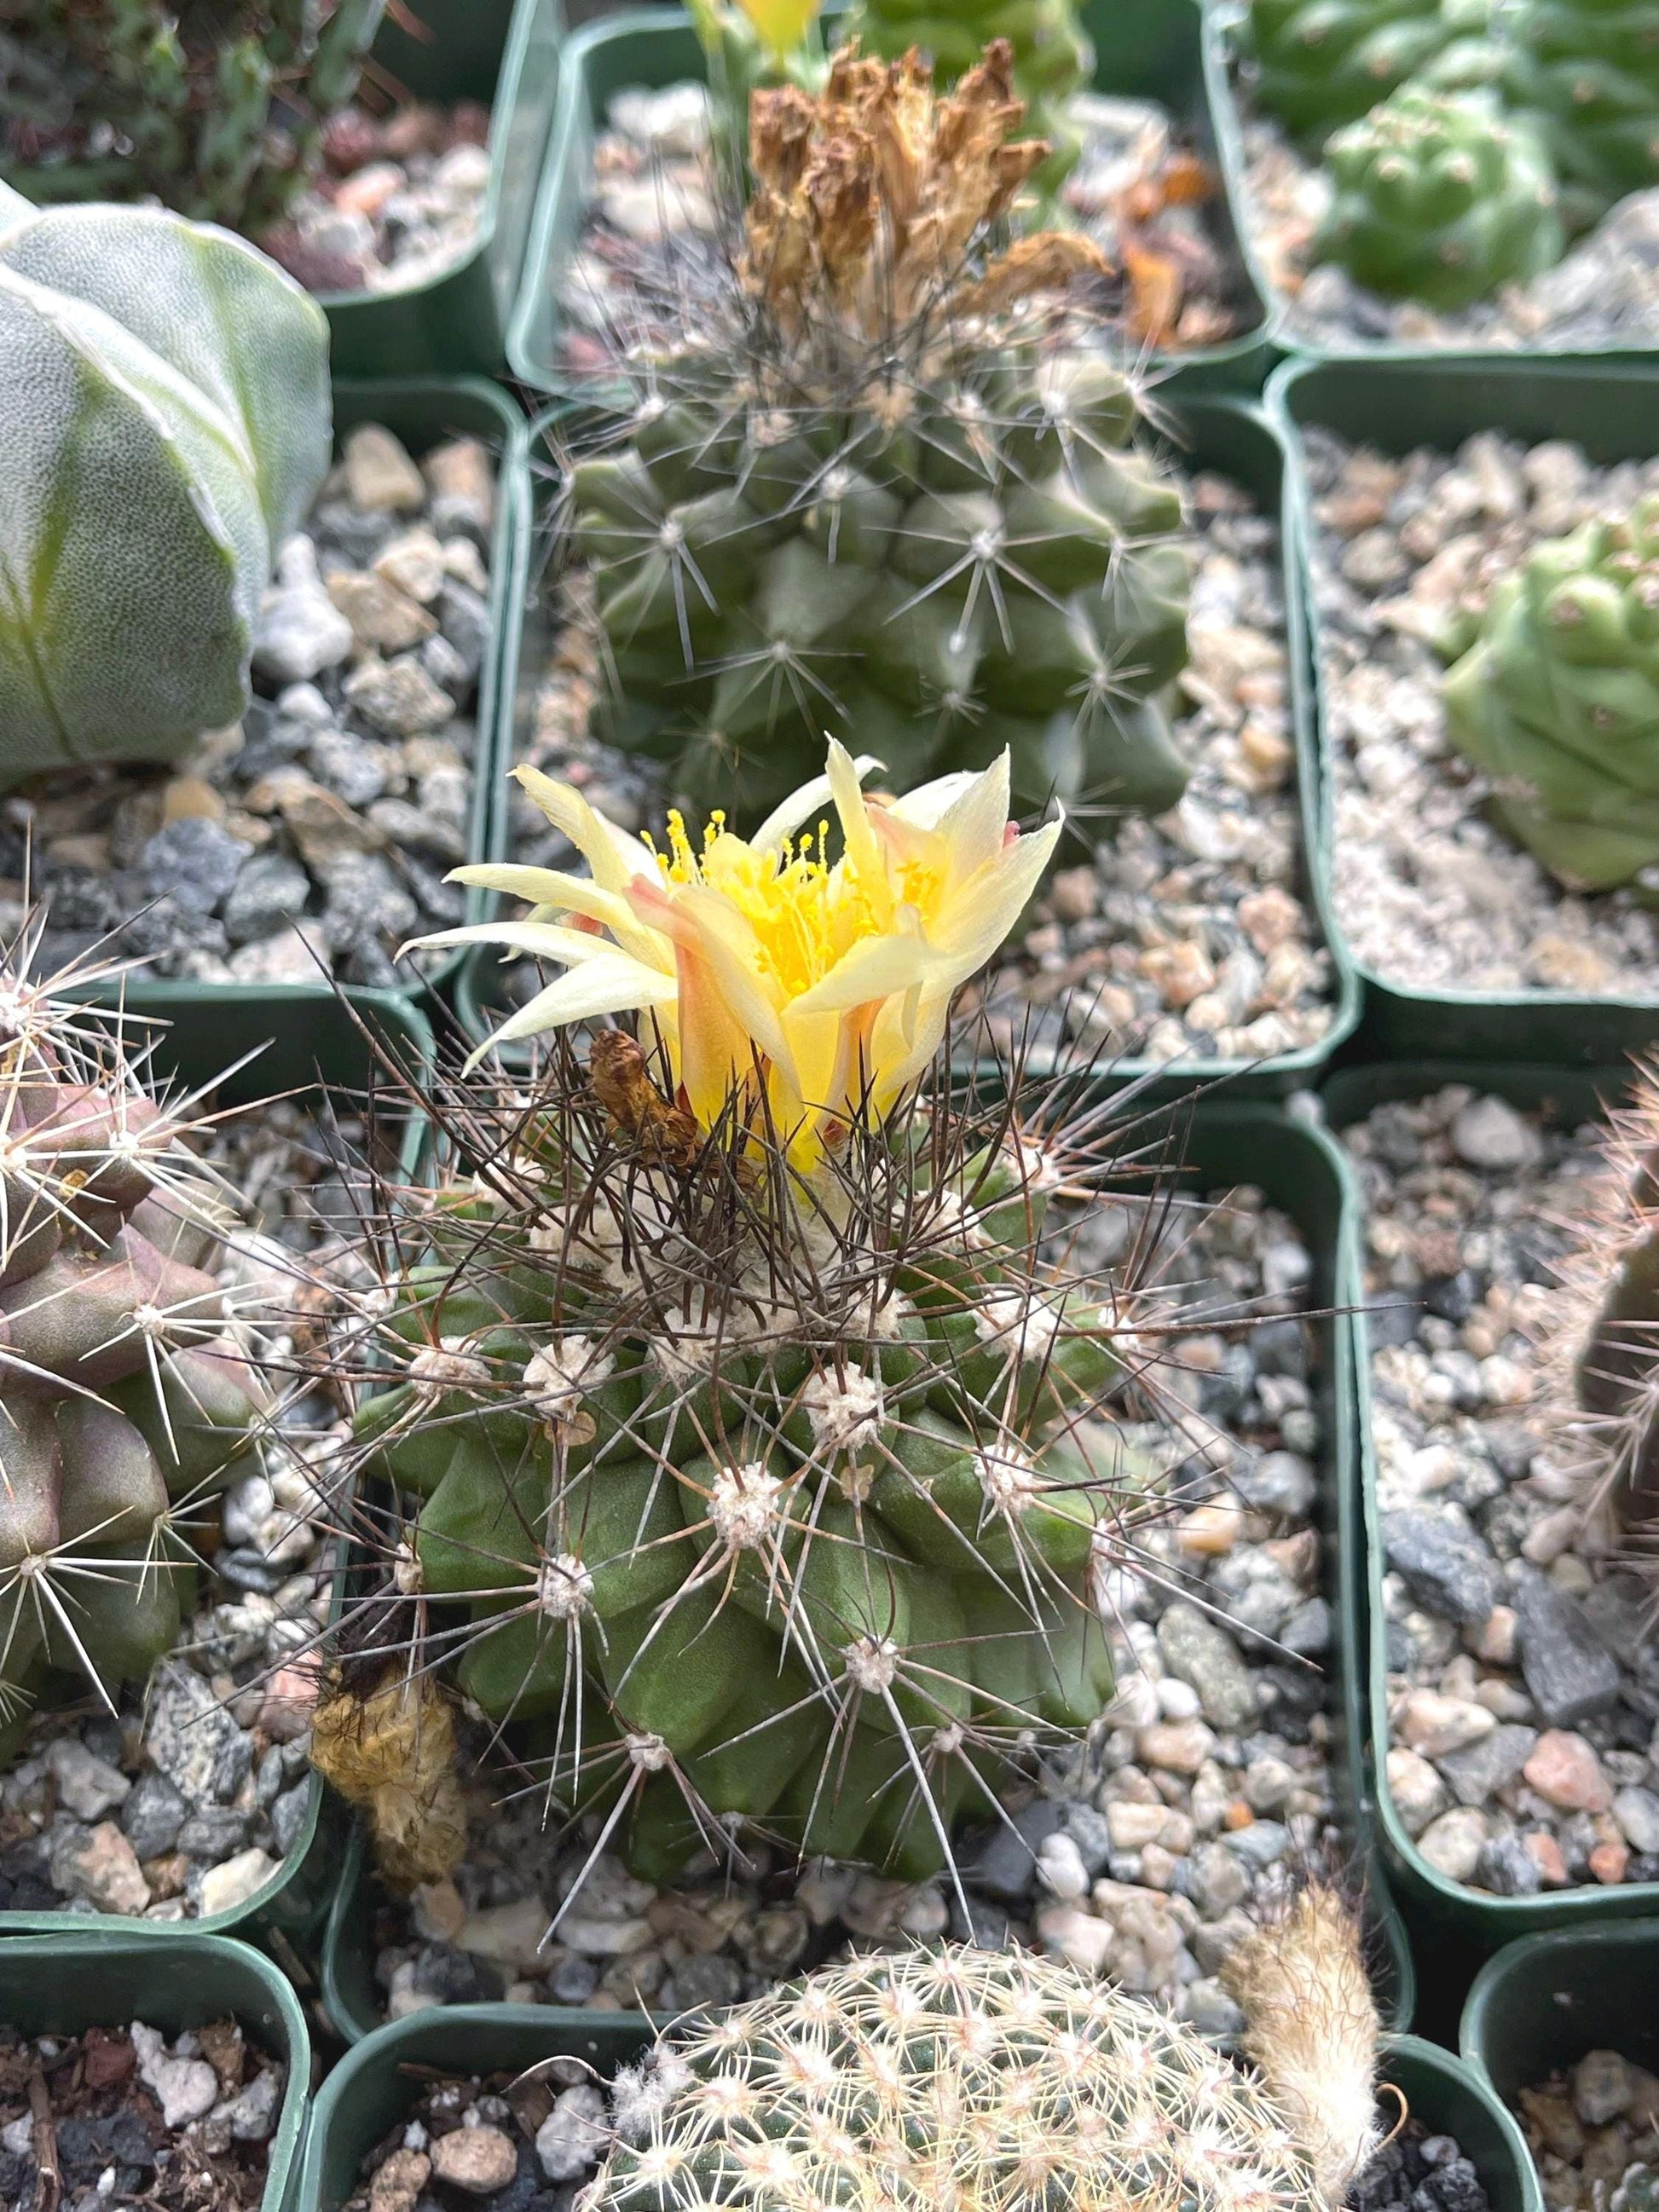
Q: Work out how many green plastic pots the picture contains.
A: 12